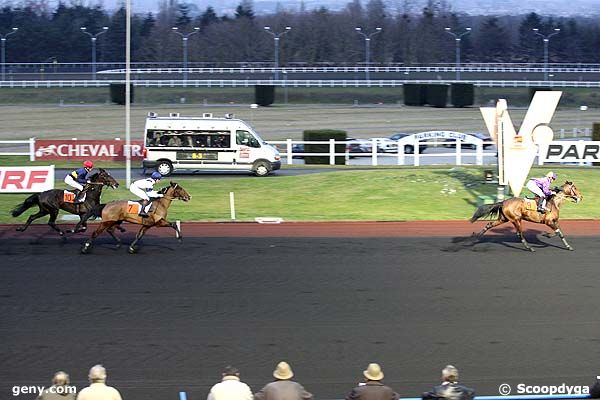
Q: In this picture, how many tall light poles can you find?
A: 7